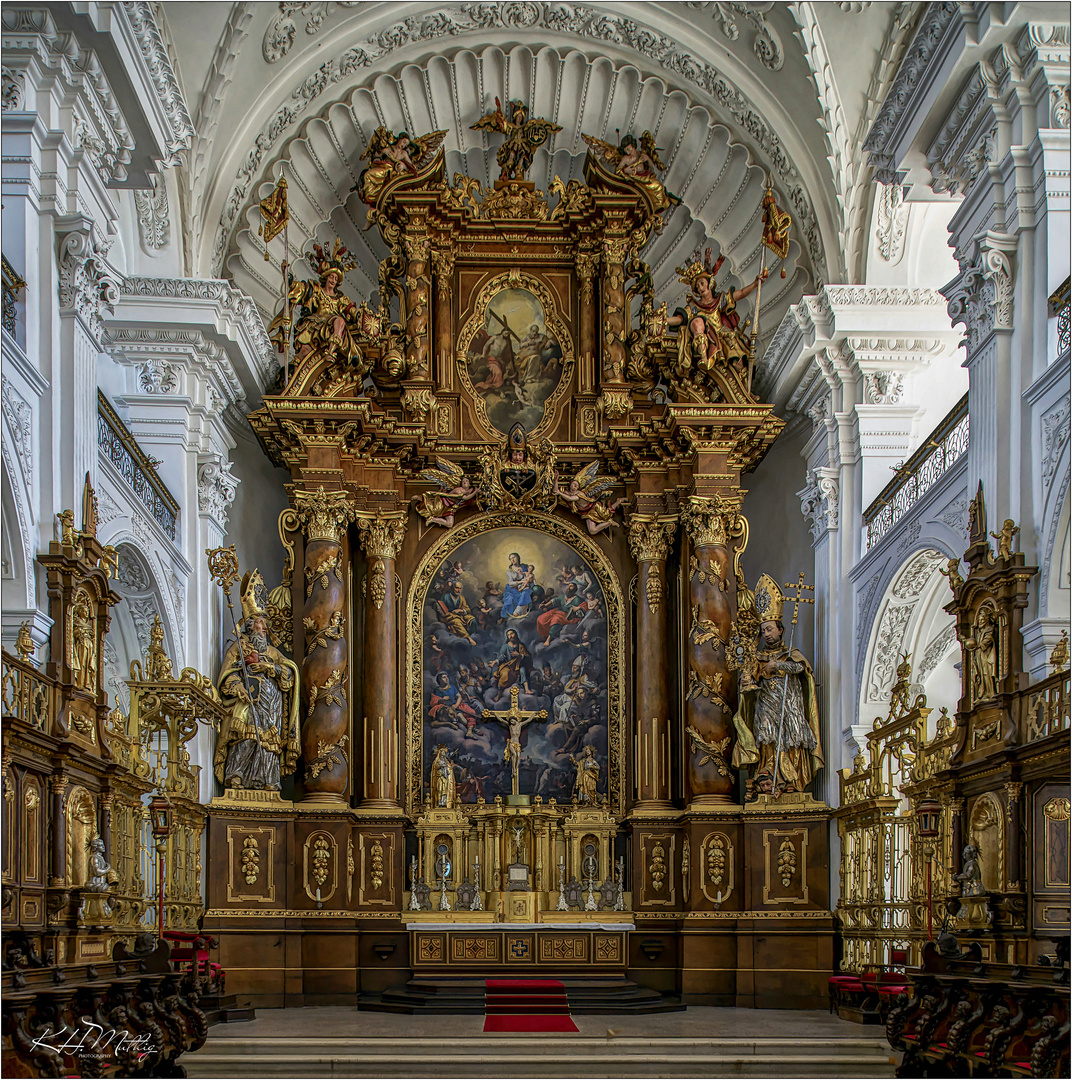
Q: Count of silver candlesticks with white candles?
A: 6